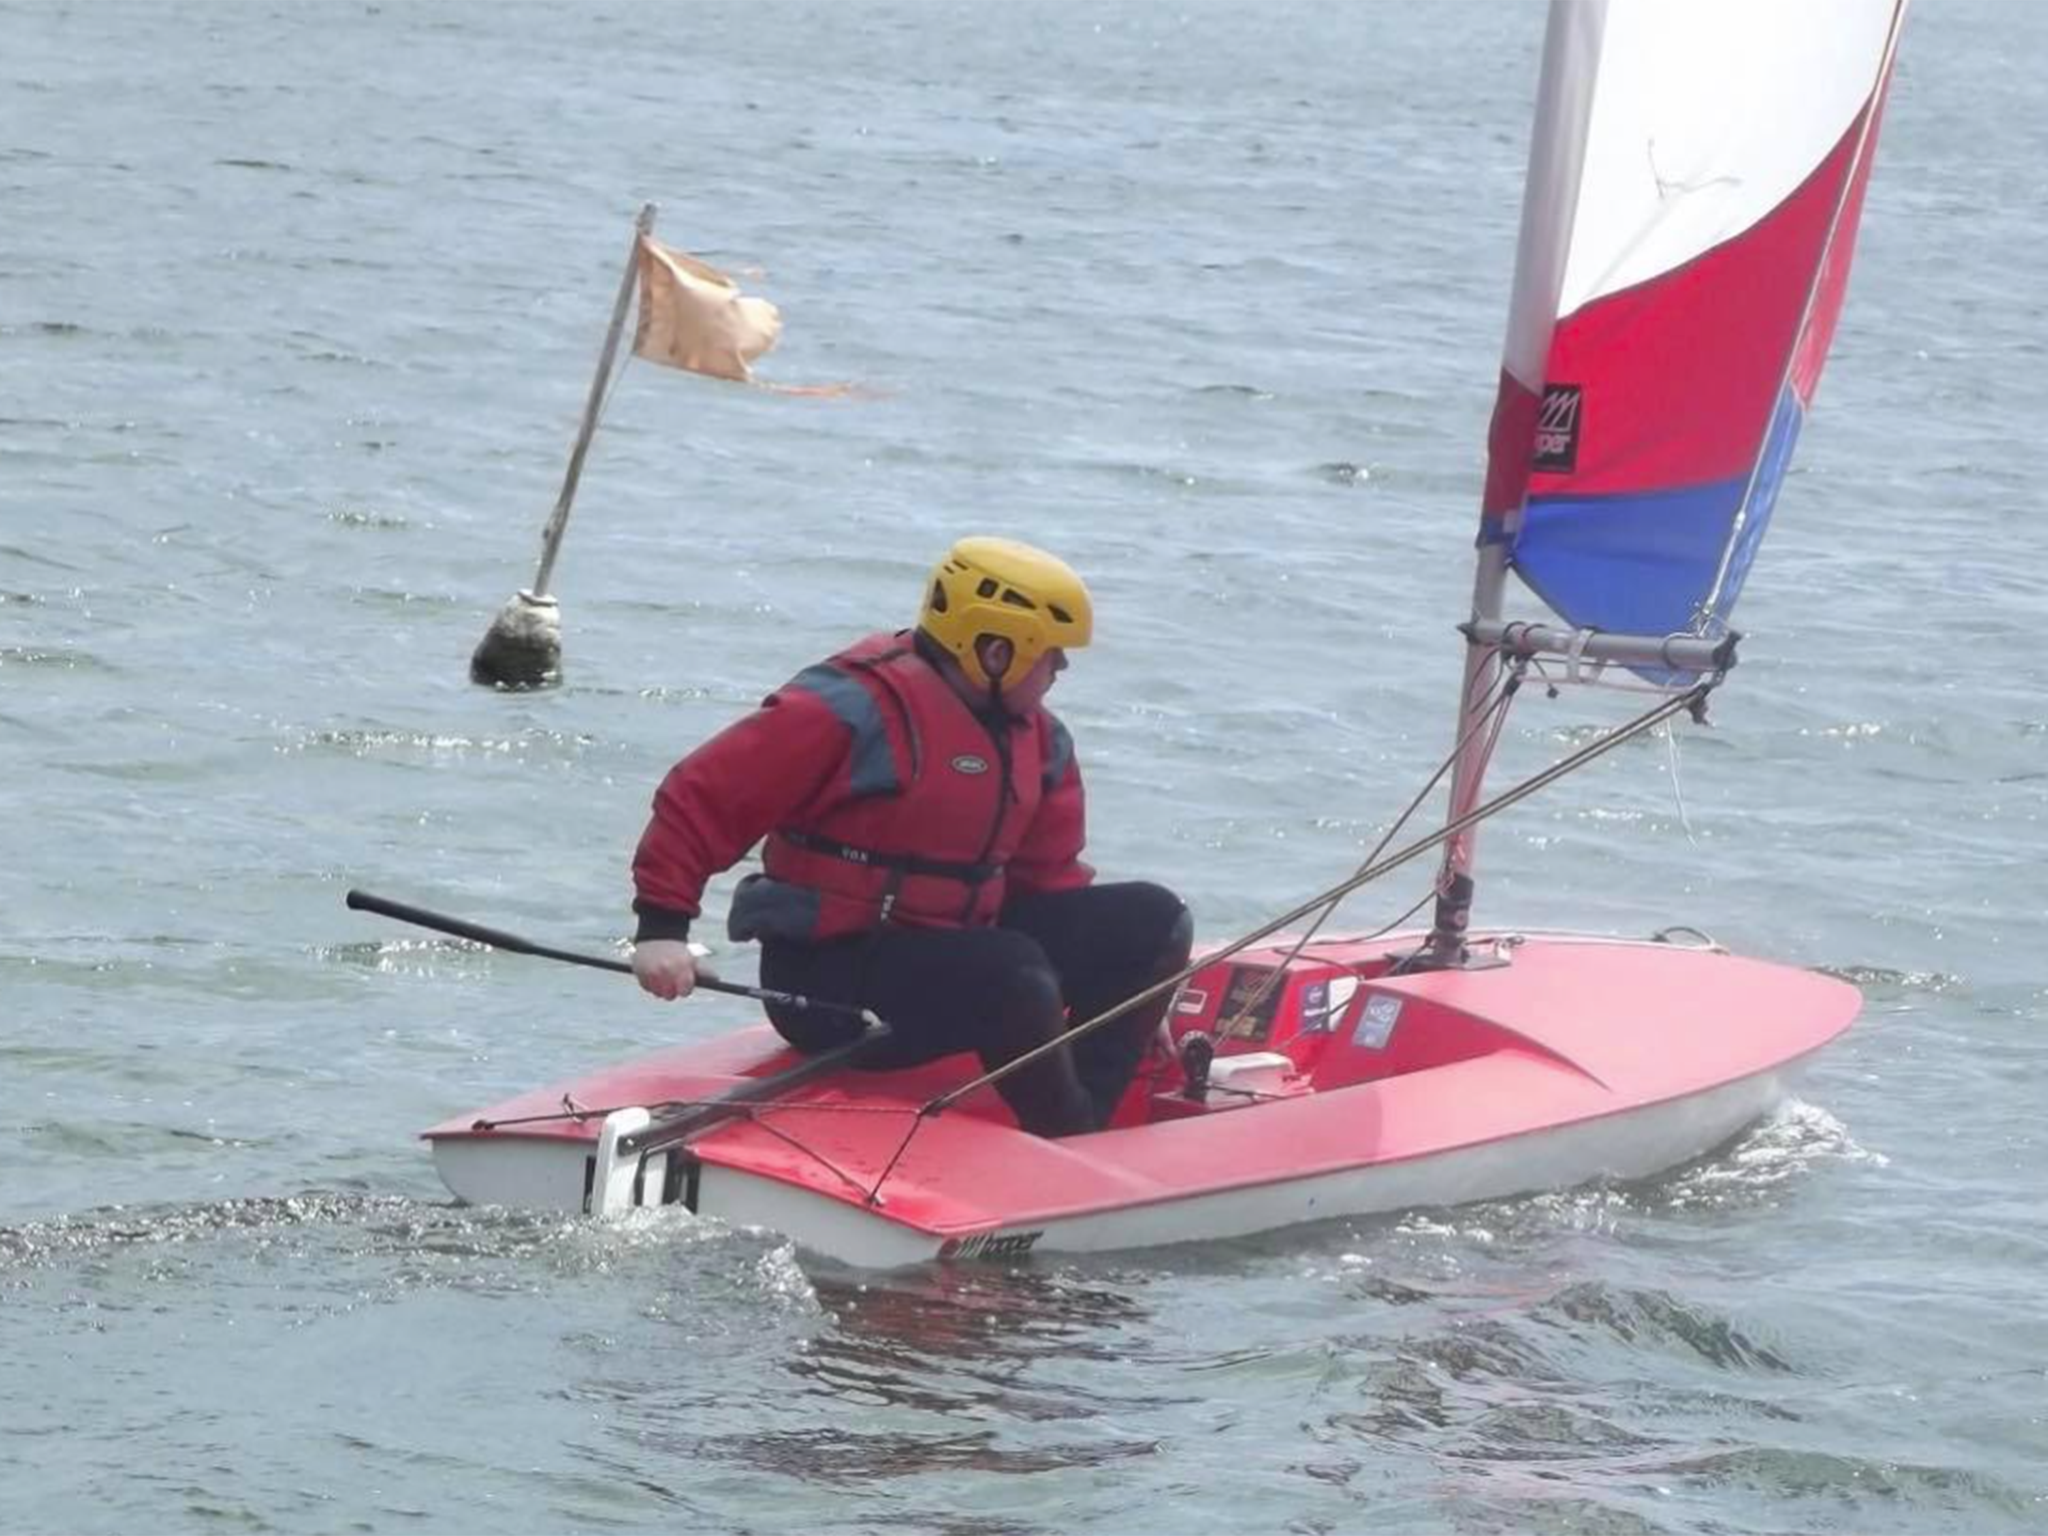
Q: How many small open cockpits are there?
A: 1